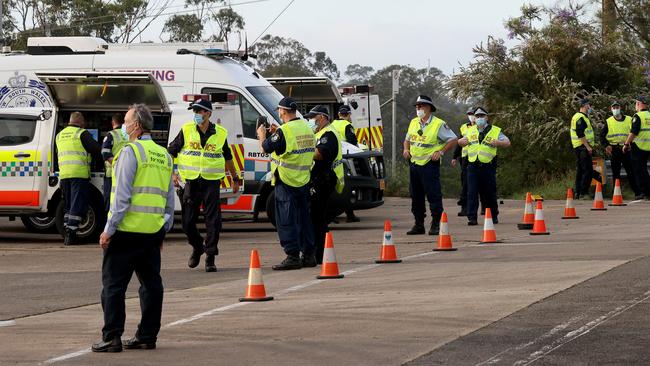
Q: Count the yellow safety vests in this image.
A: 13